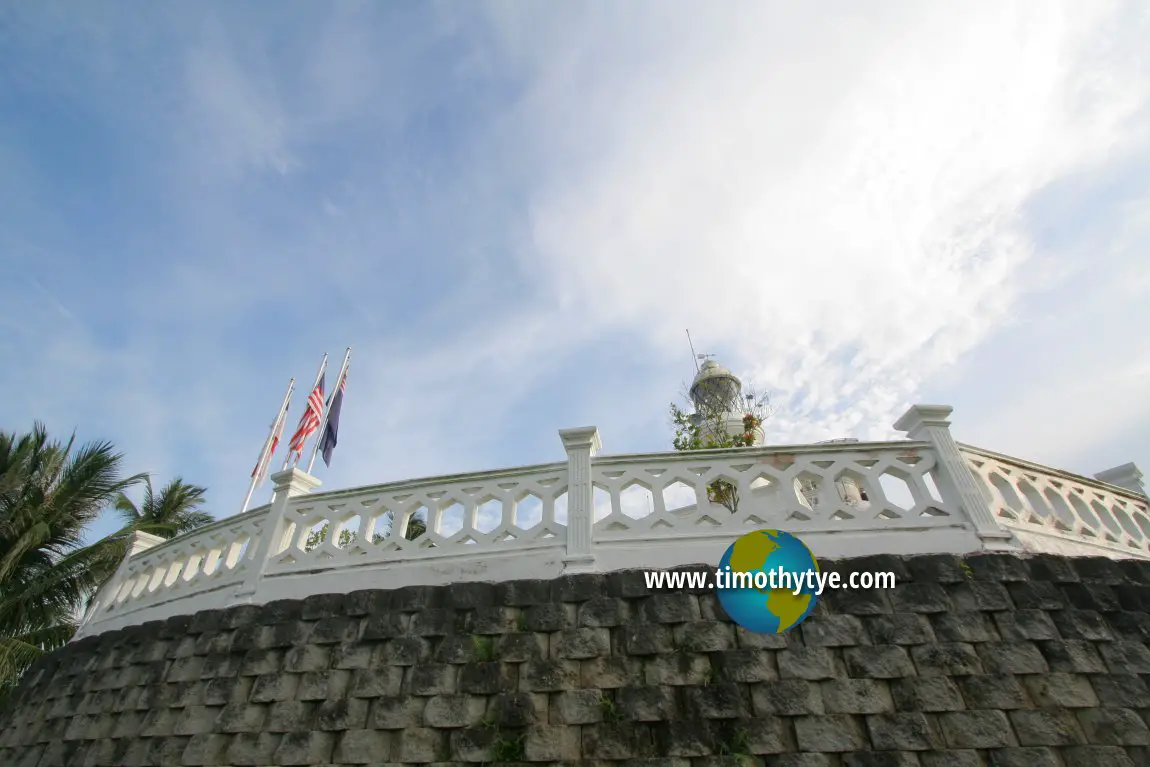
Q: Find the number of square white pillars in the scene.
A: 5